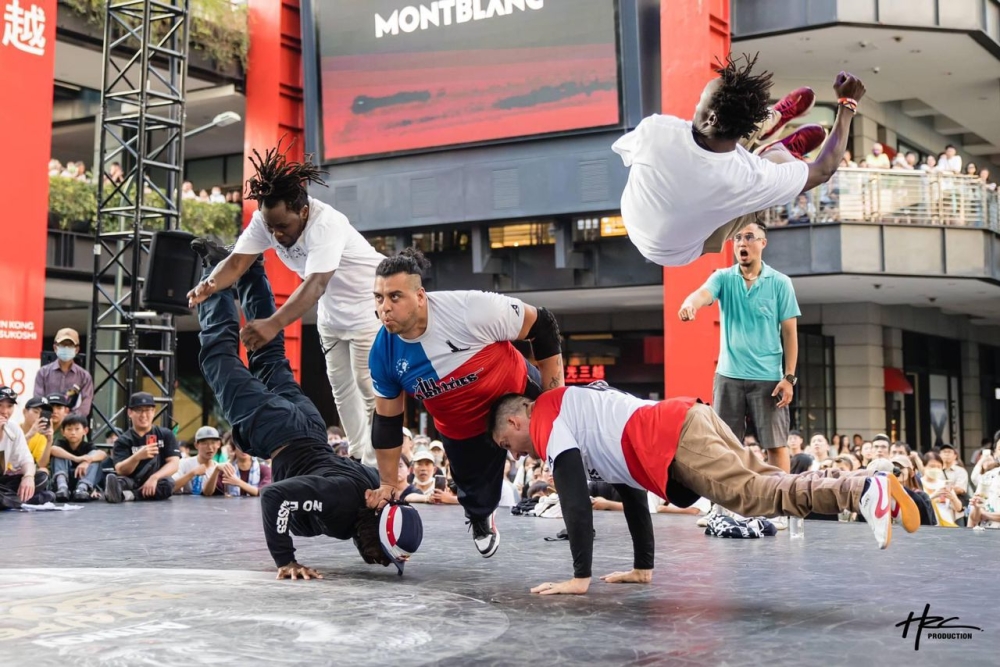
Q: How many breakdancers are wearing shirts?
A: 5